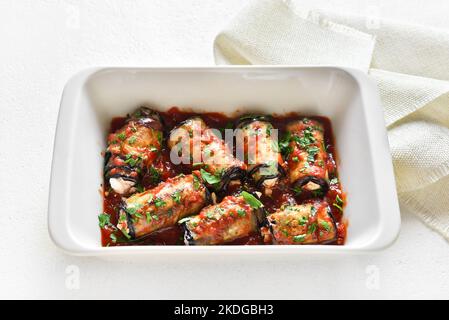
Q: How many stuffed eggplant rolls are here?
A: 7